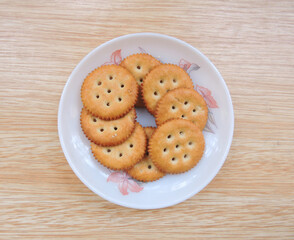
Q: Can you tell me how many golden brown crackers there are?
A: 8